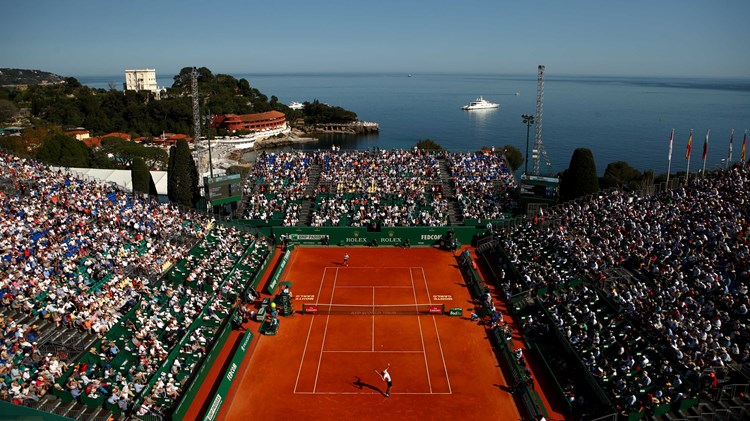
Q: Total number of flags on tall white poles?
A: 5